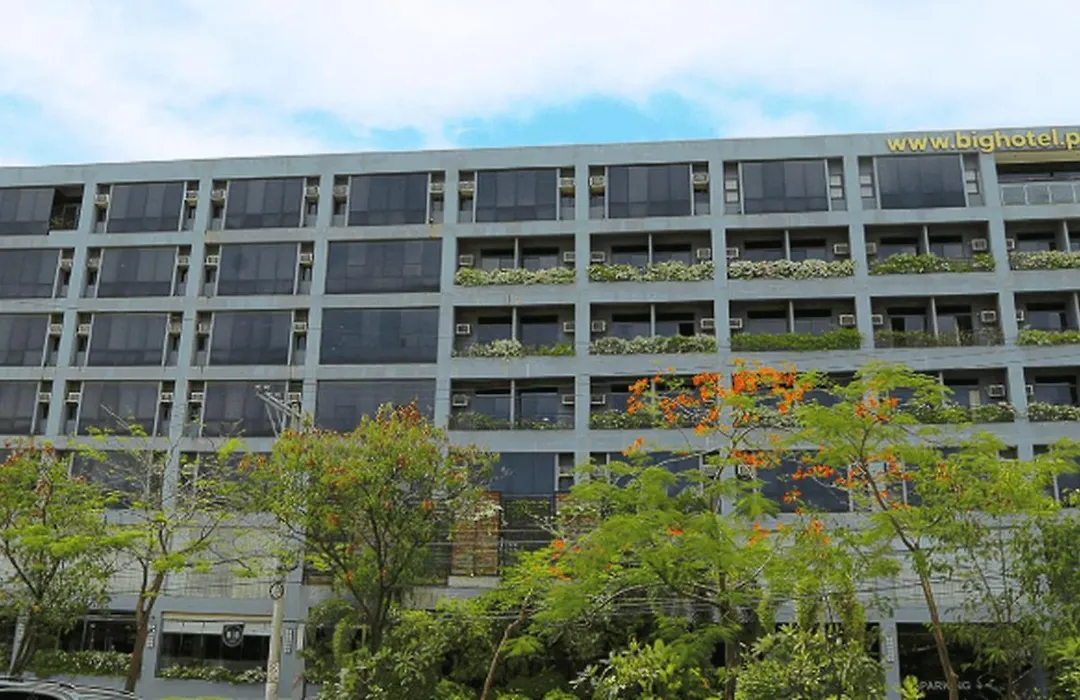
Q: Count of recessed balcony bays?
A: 15